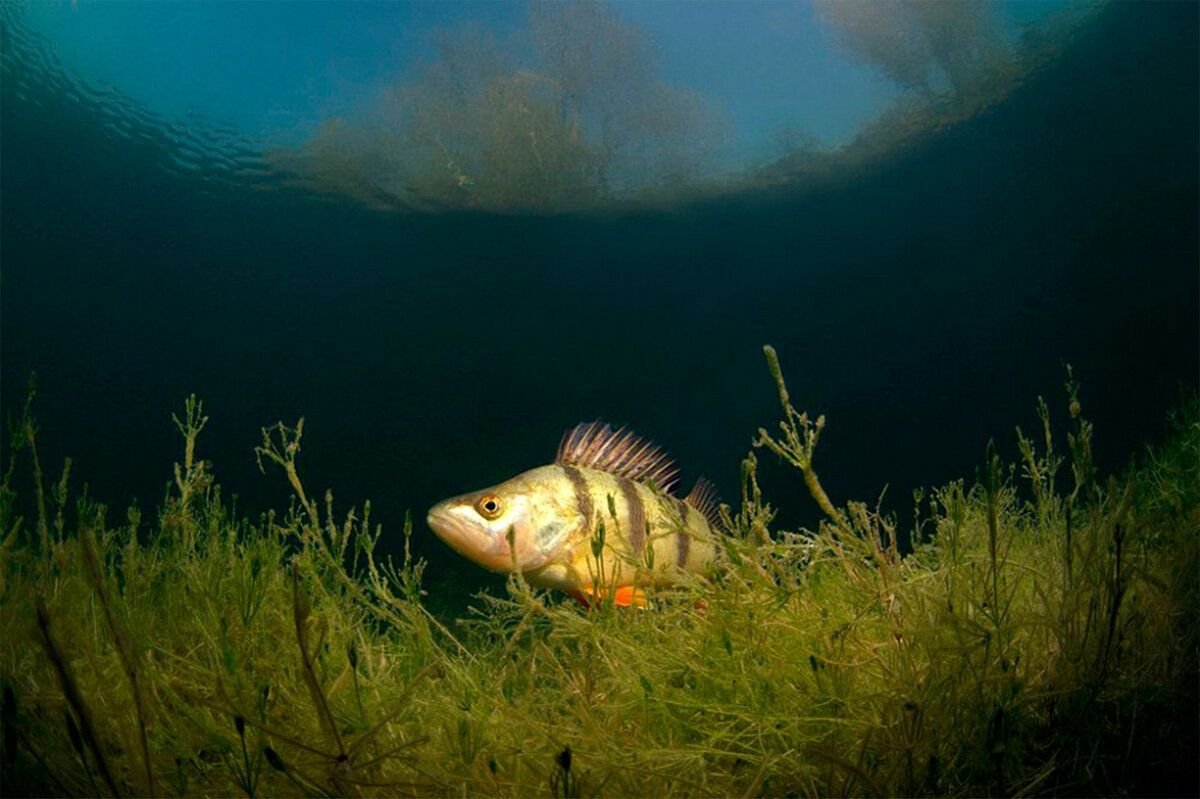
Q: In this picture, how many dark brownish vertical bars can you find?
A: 3